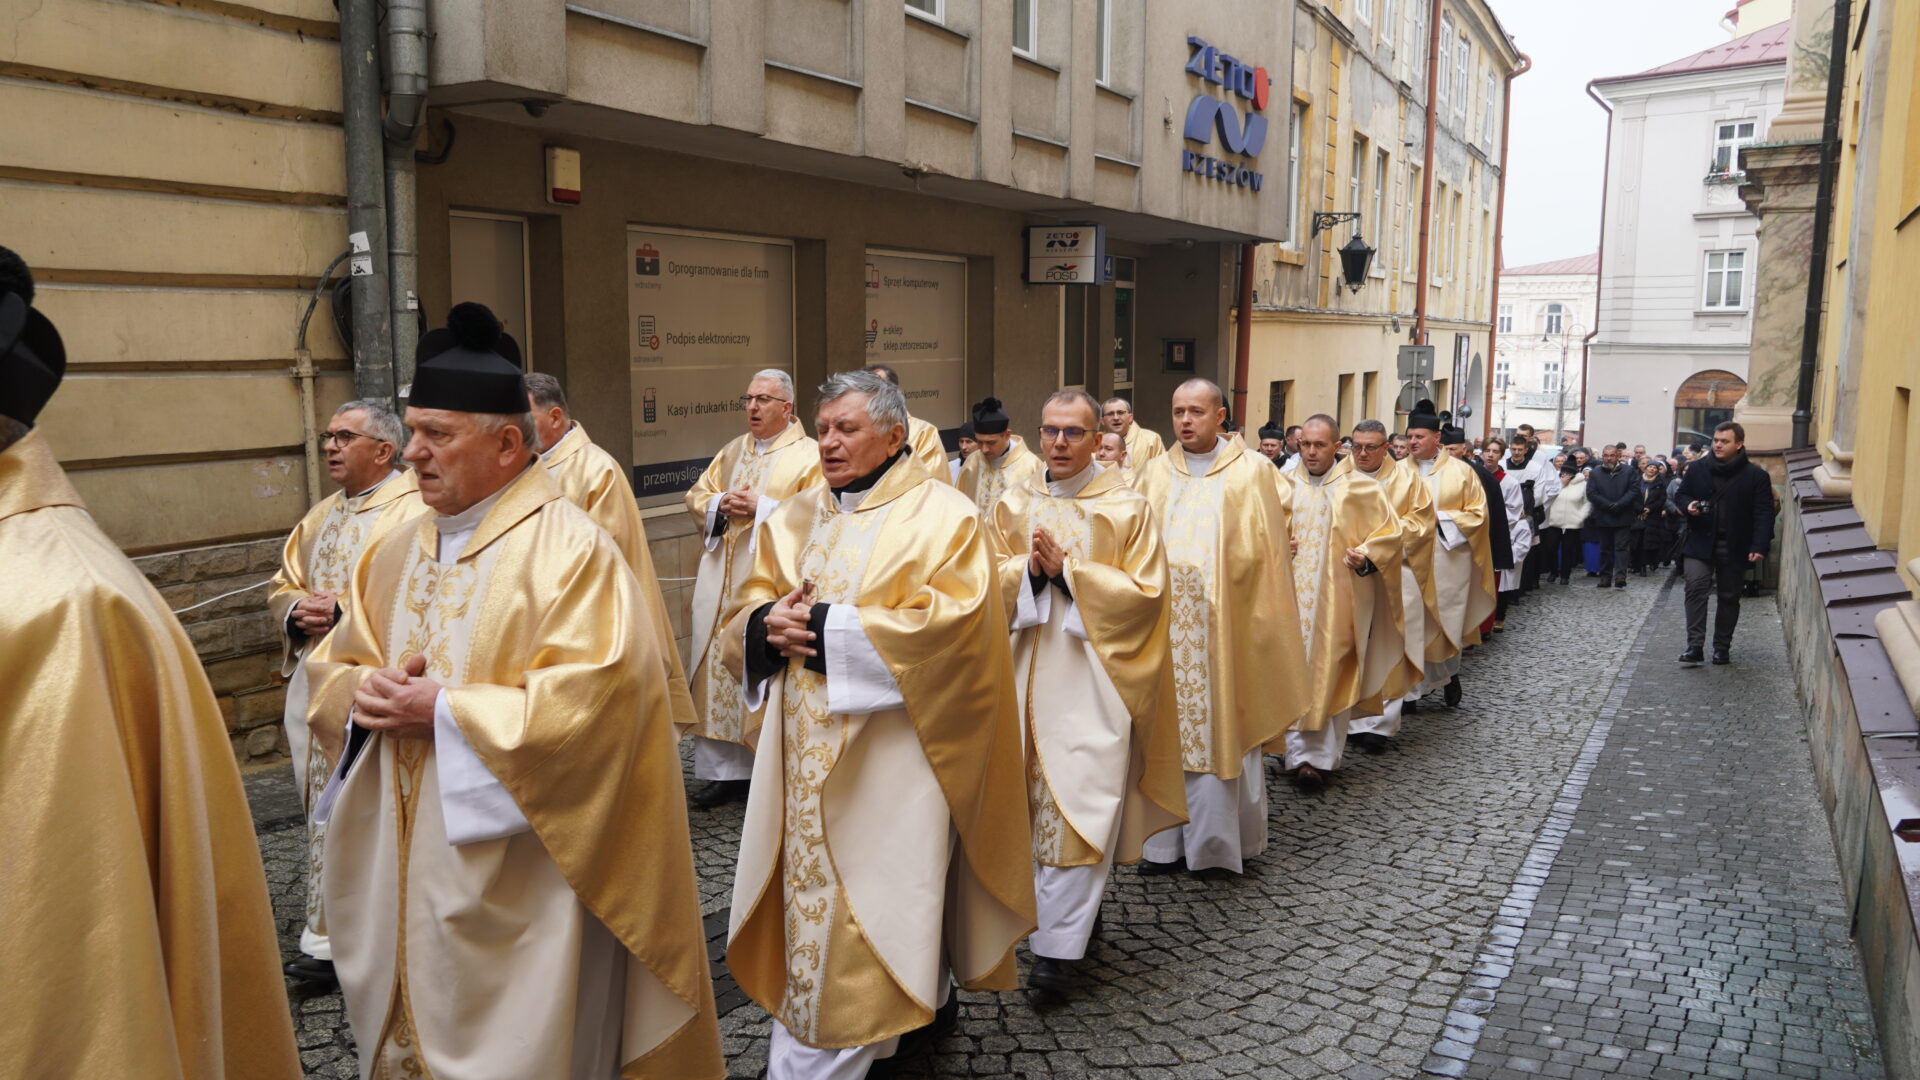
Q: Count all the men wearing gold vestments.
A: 15